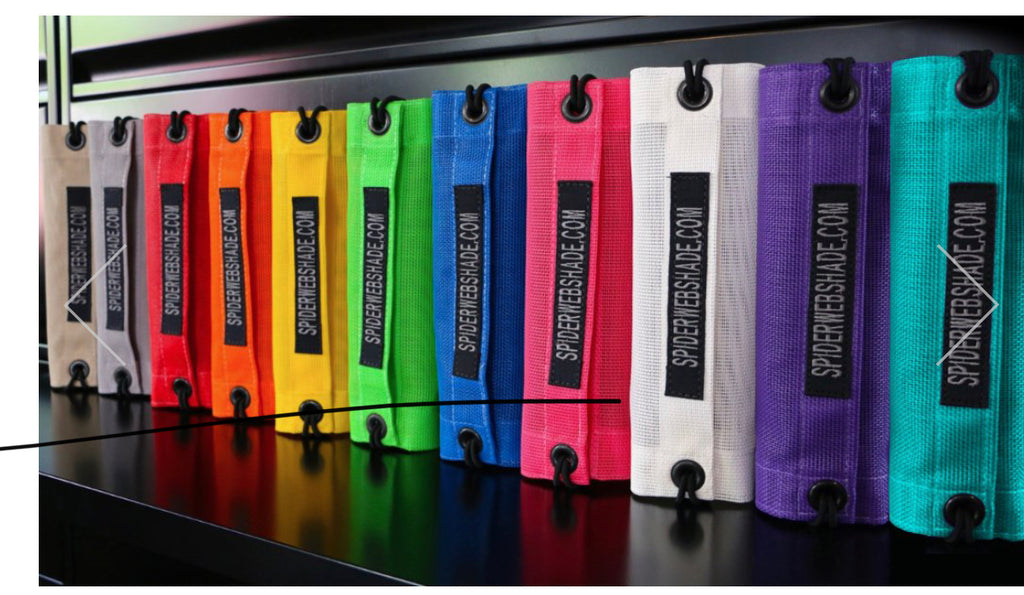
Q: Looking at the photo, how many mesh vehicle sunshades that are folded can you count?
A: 11